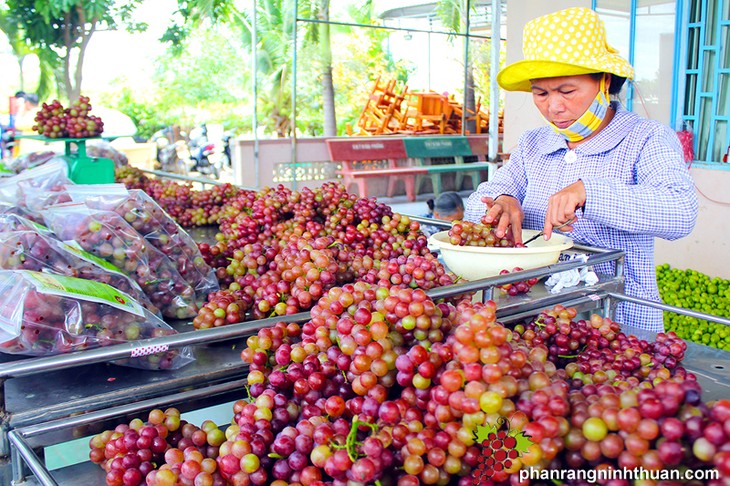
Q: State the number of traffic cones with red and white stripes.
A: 0